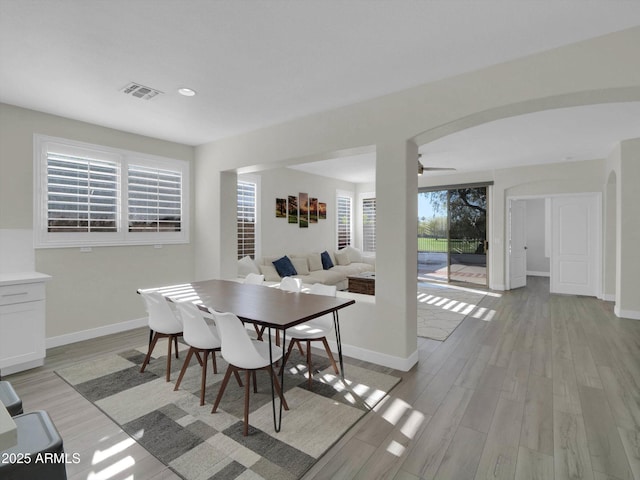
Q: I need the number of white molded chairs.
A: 6